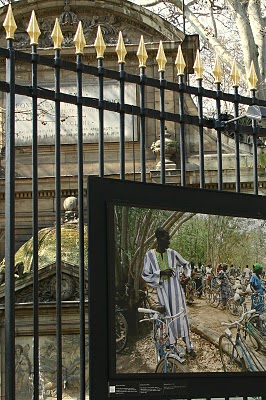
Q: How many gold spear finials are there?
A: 13